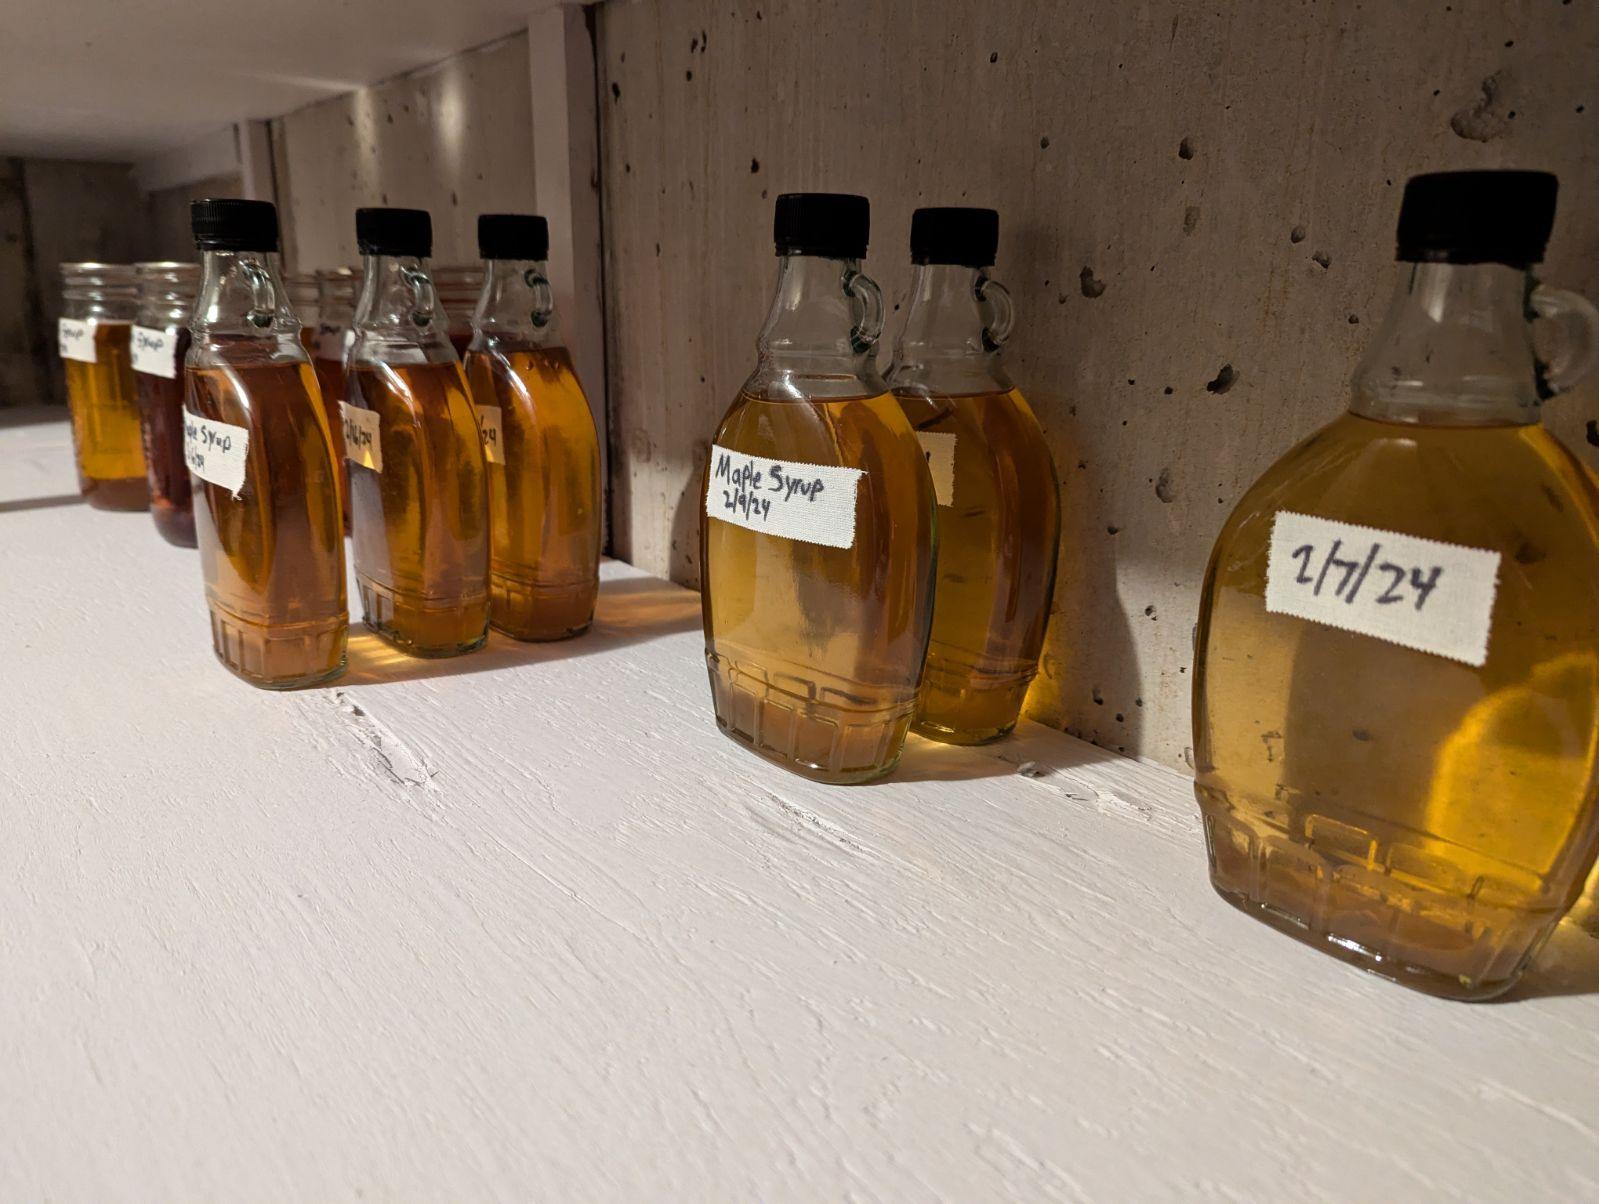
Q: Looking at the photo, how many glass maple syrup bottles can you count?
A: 6